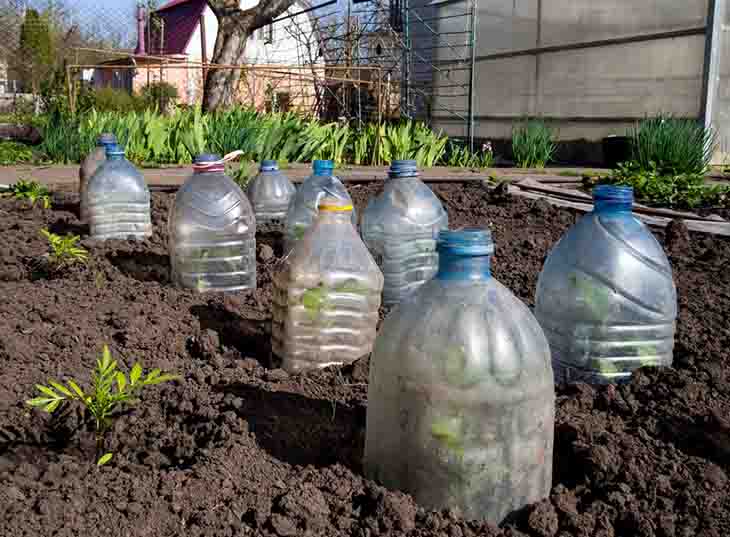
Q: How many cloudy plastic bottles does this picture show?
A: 9